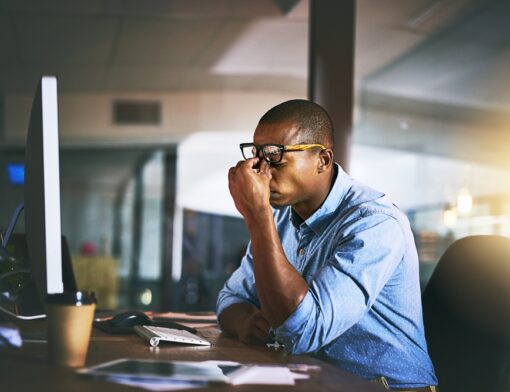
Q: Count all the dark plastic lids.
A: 1